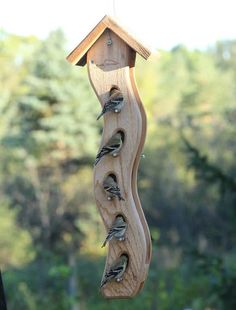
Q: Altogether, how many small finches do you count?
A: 5